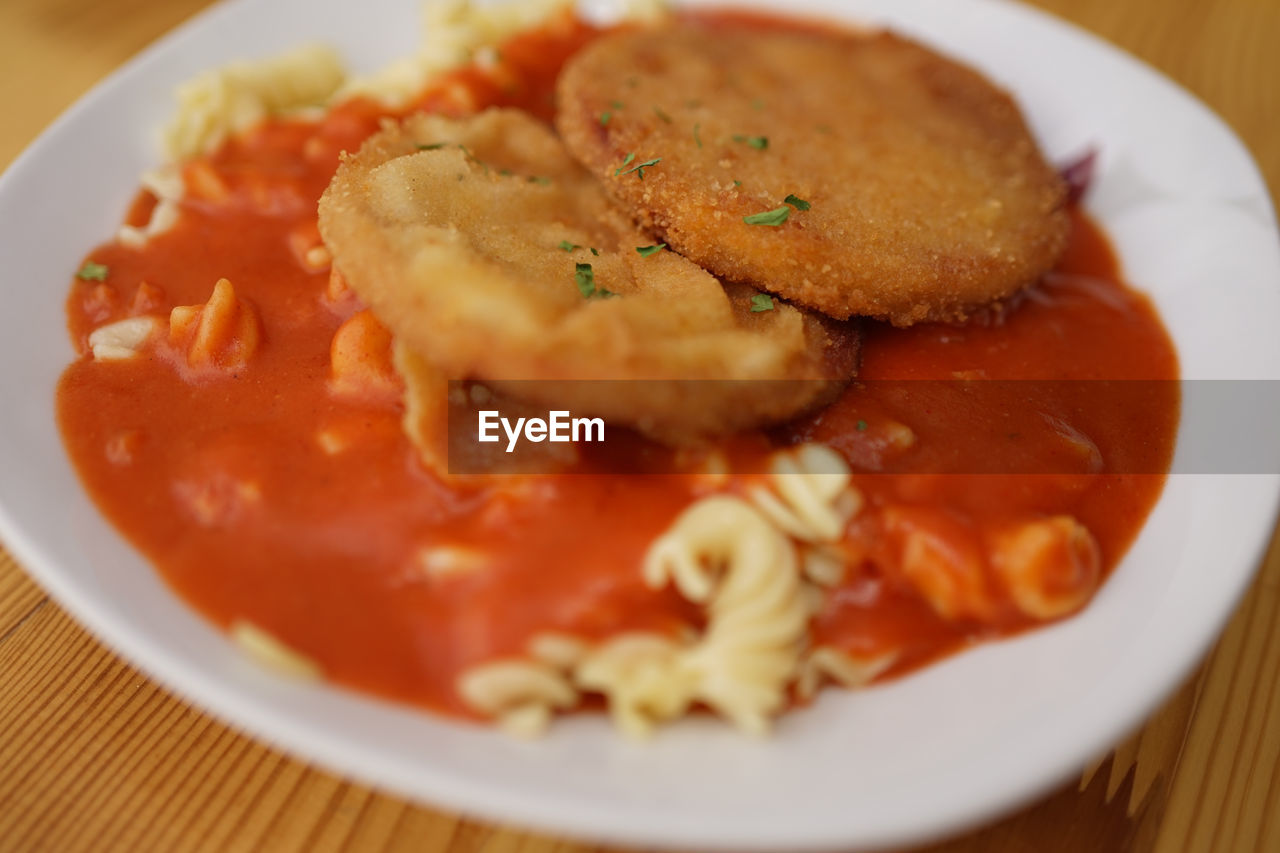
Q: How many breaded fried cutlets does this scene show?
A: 2